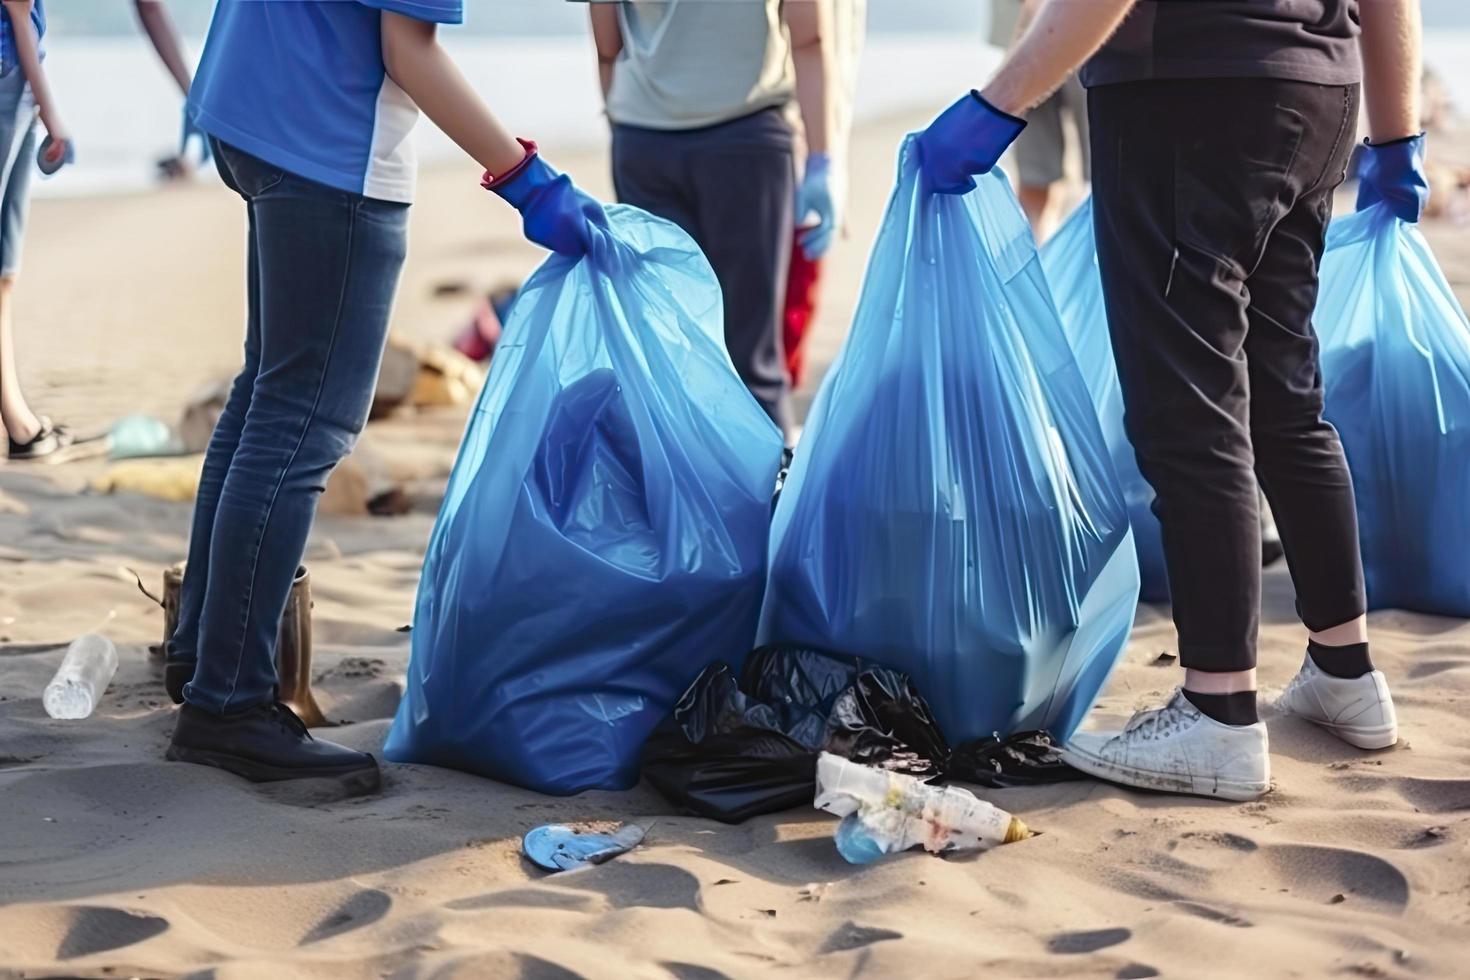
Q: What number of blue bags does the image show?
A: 4